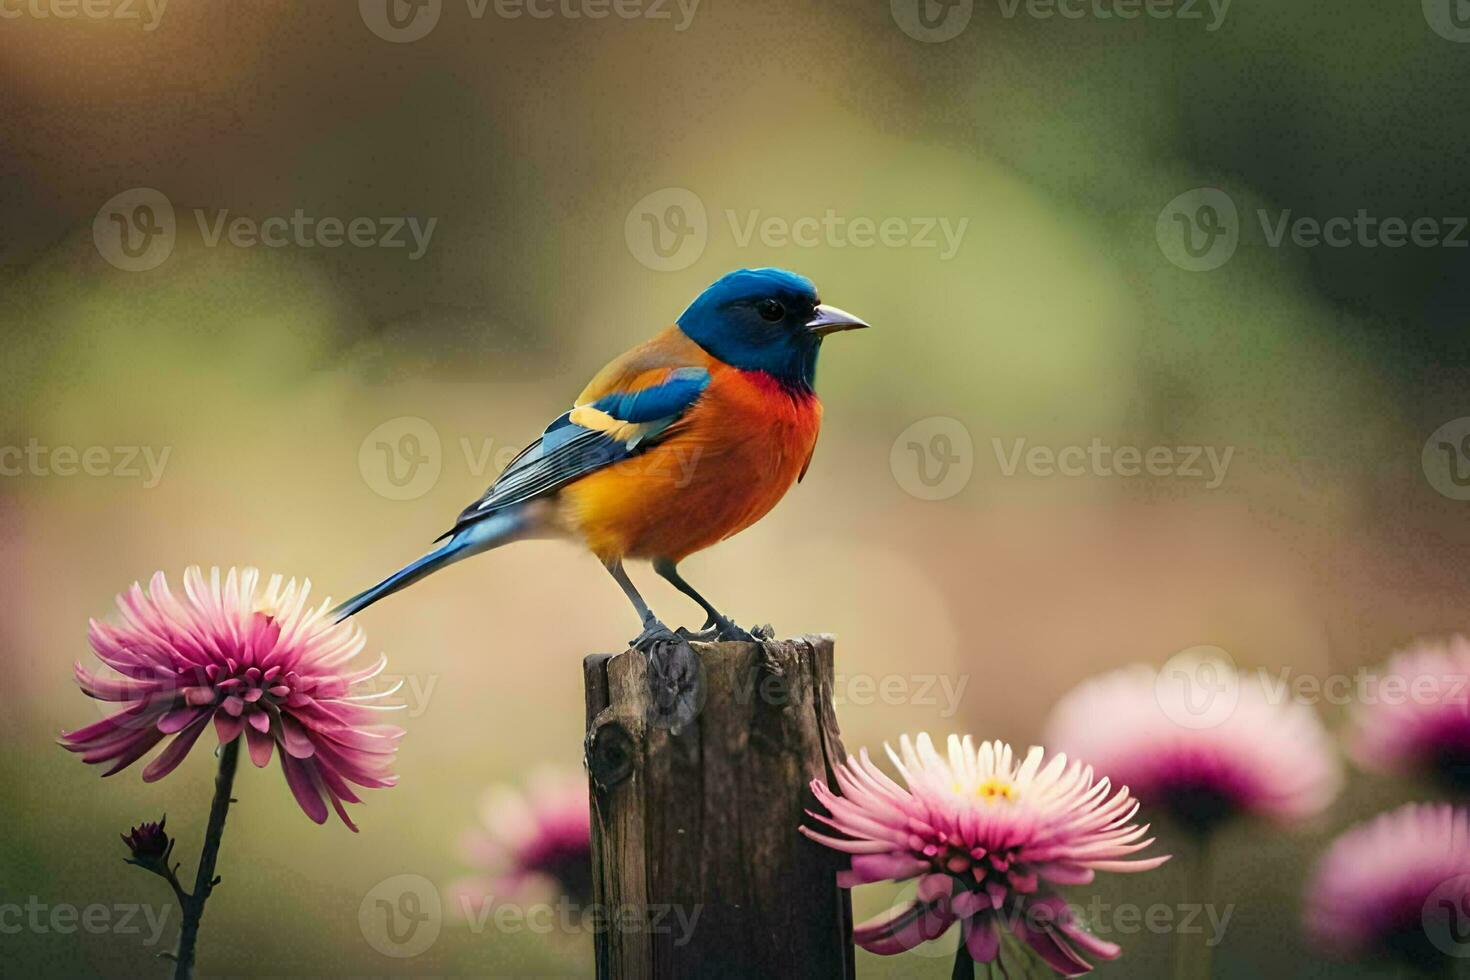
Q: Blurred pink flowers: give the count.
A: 4